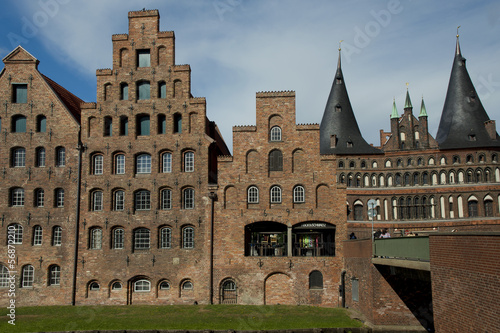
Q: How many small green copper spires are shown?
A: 3